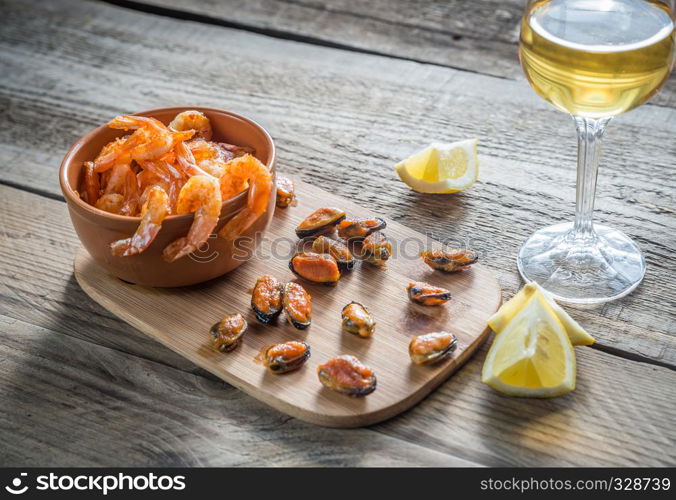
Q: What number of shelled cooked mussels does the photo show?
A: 15